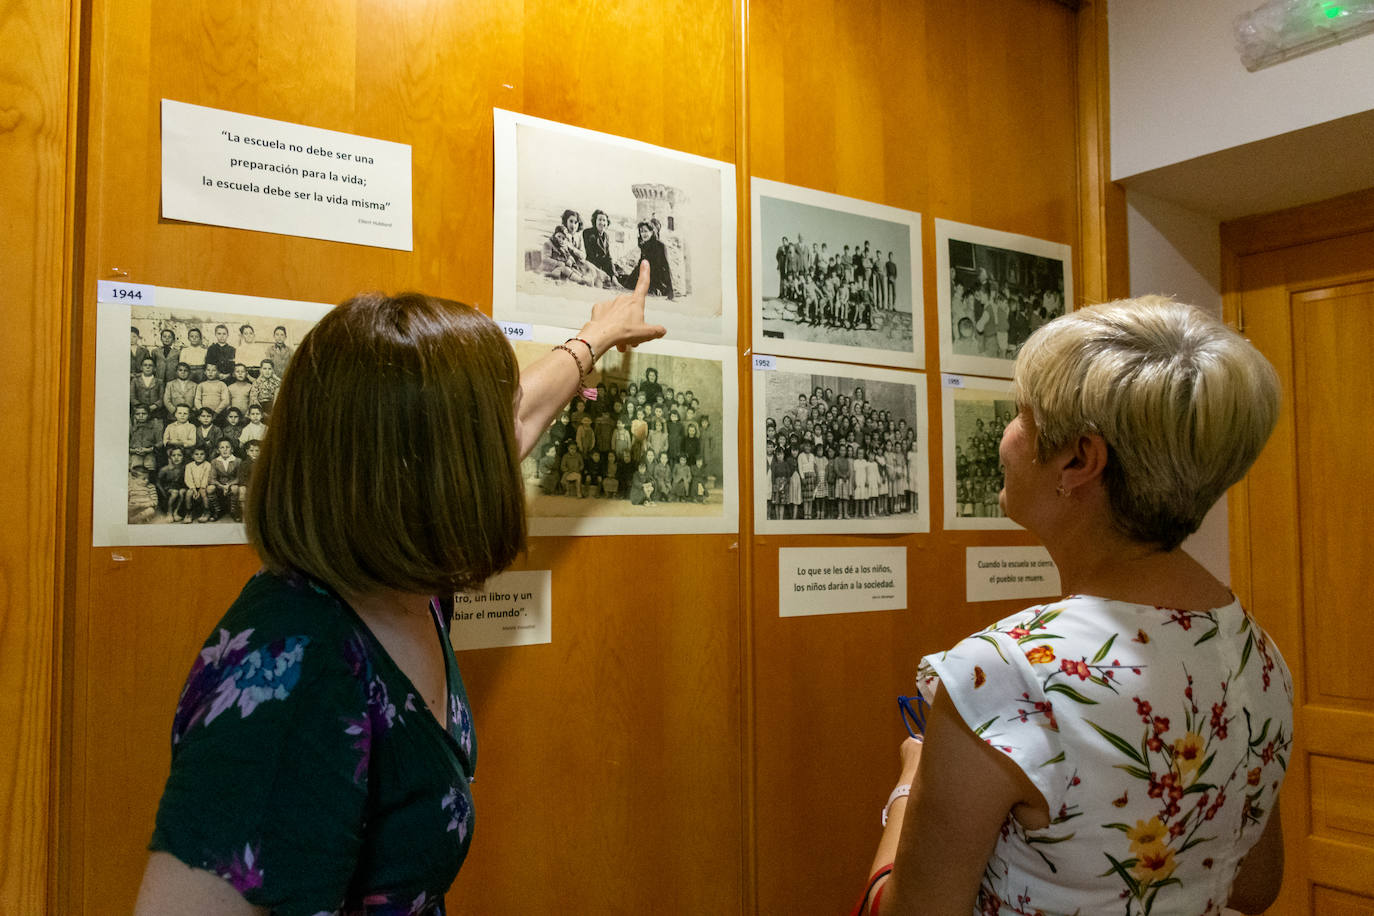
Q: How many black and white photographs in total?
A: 7